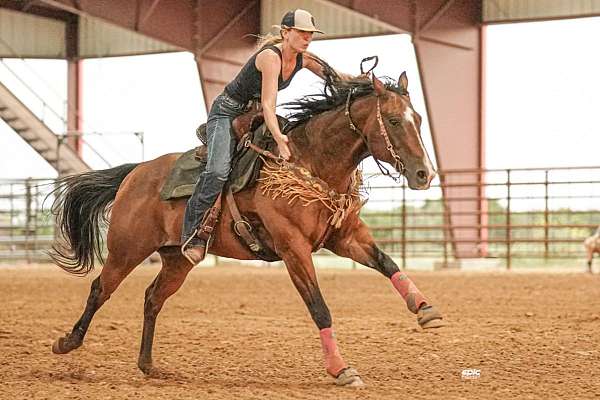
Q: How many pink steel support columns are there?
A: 3